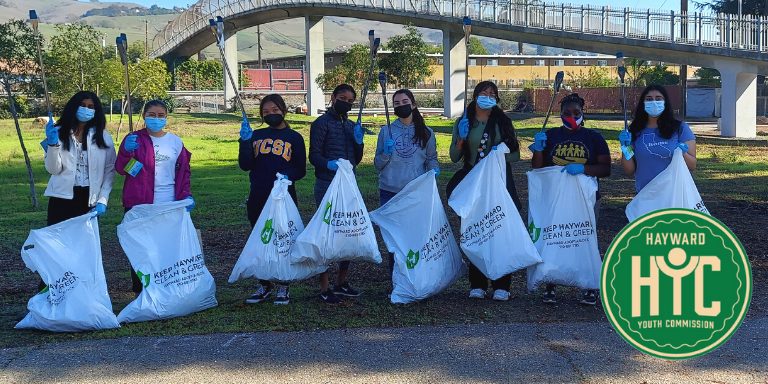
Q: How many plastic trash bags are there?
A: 8